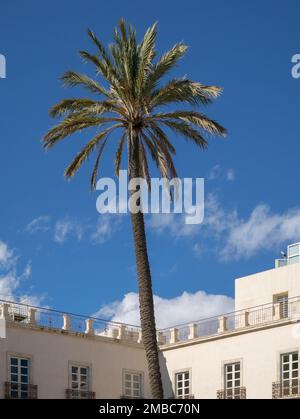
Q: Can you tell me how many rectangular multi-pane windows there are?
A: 6